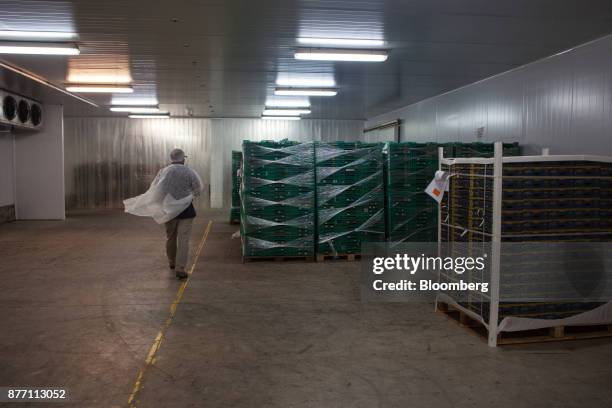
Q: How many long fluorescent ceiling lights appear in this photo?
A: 8